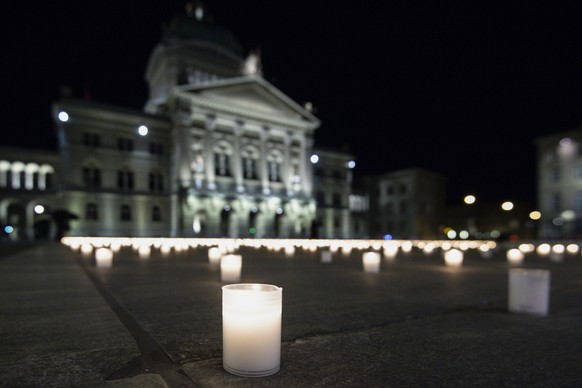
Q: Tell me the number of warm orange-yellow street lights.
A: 3